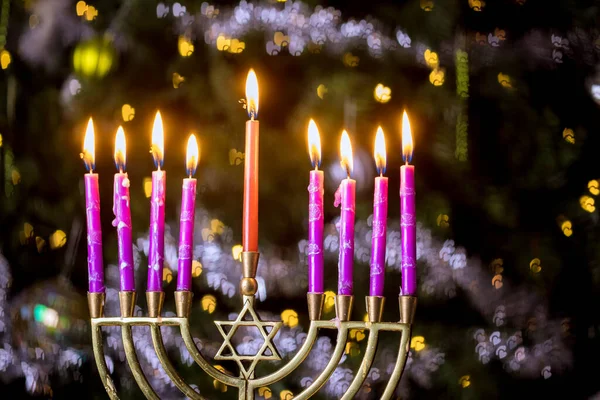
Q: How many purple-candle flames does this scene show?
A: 8